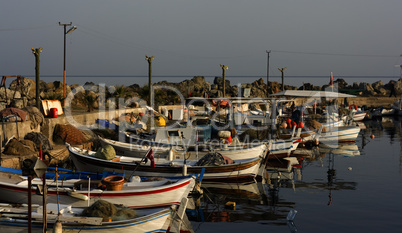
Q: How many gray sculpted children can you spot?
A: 0